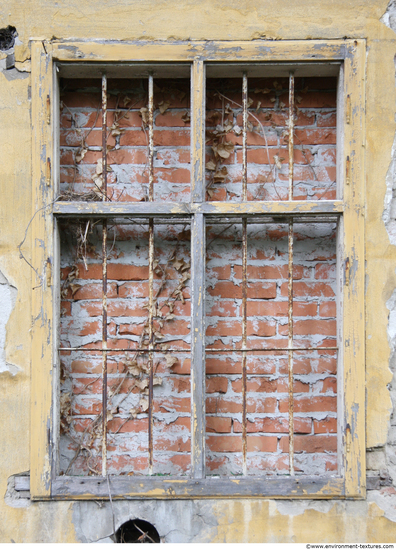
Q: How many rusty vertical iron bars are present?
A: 4